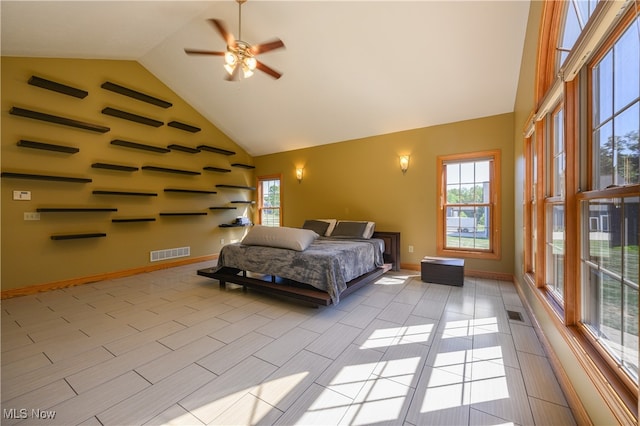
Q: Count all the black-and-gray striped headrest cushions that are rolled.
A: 0